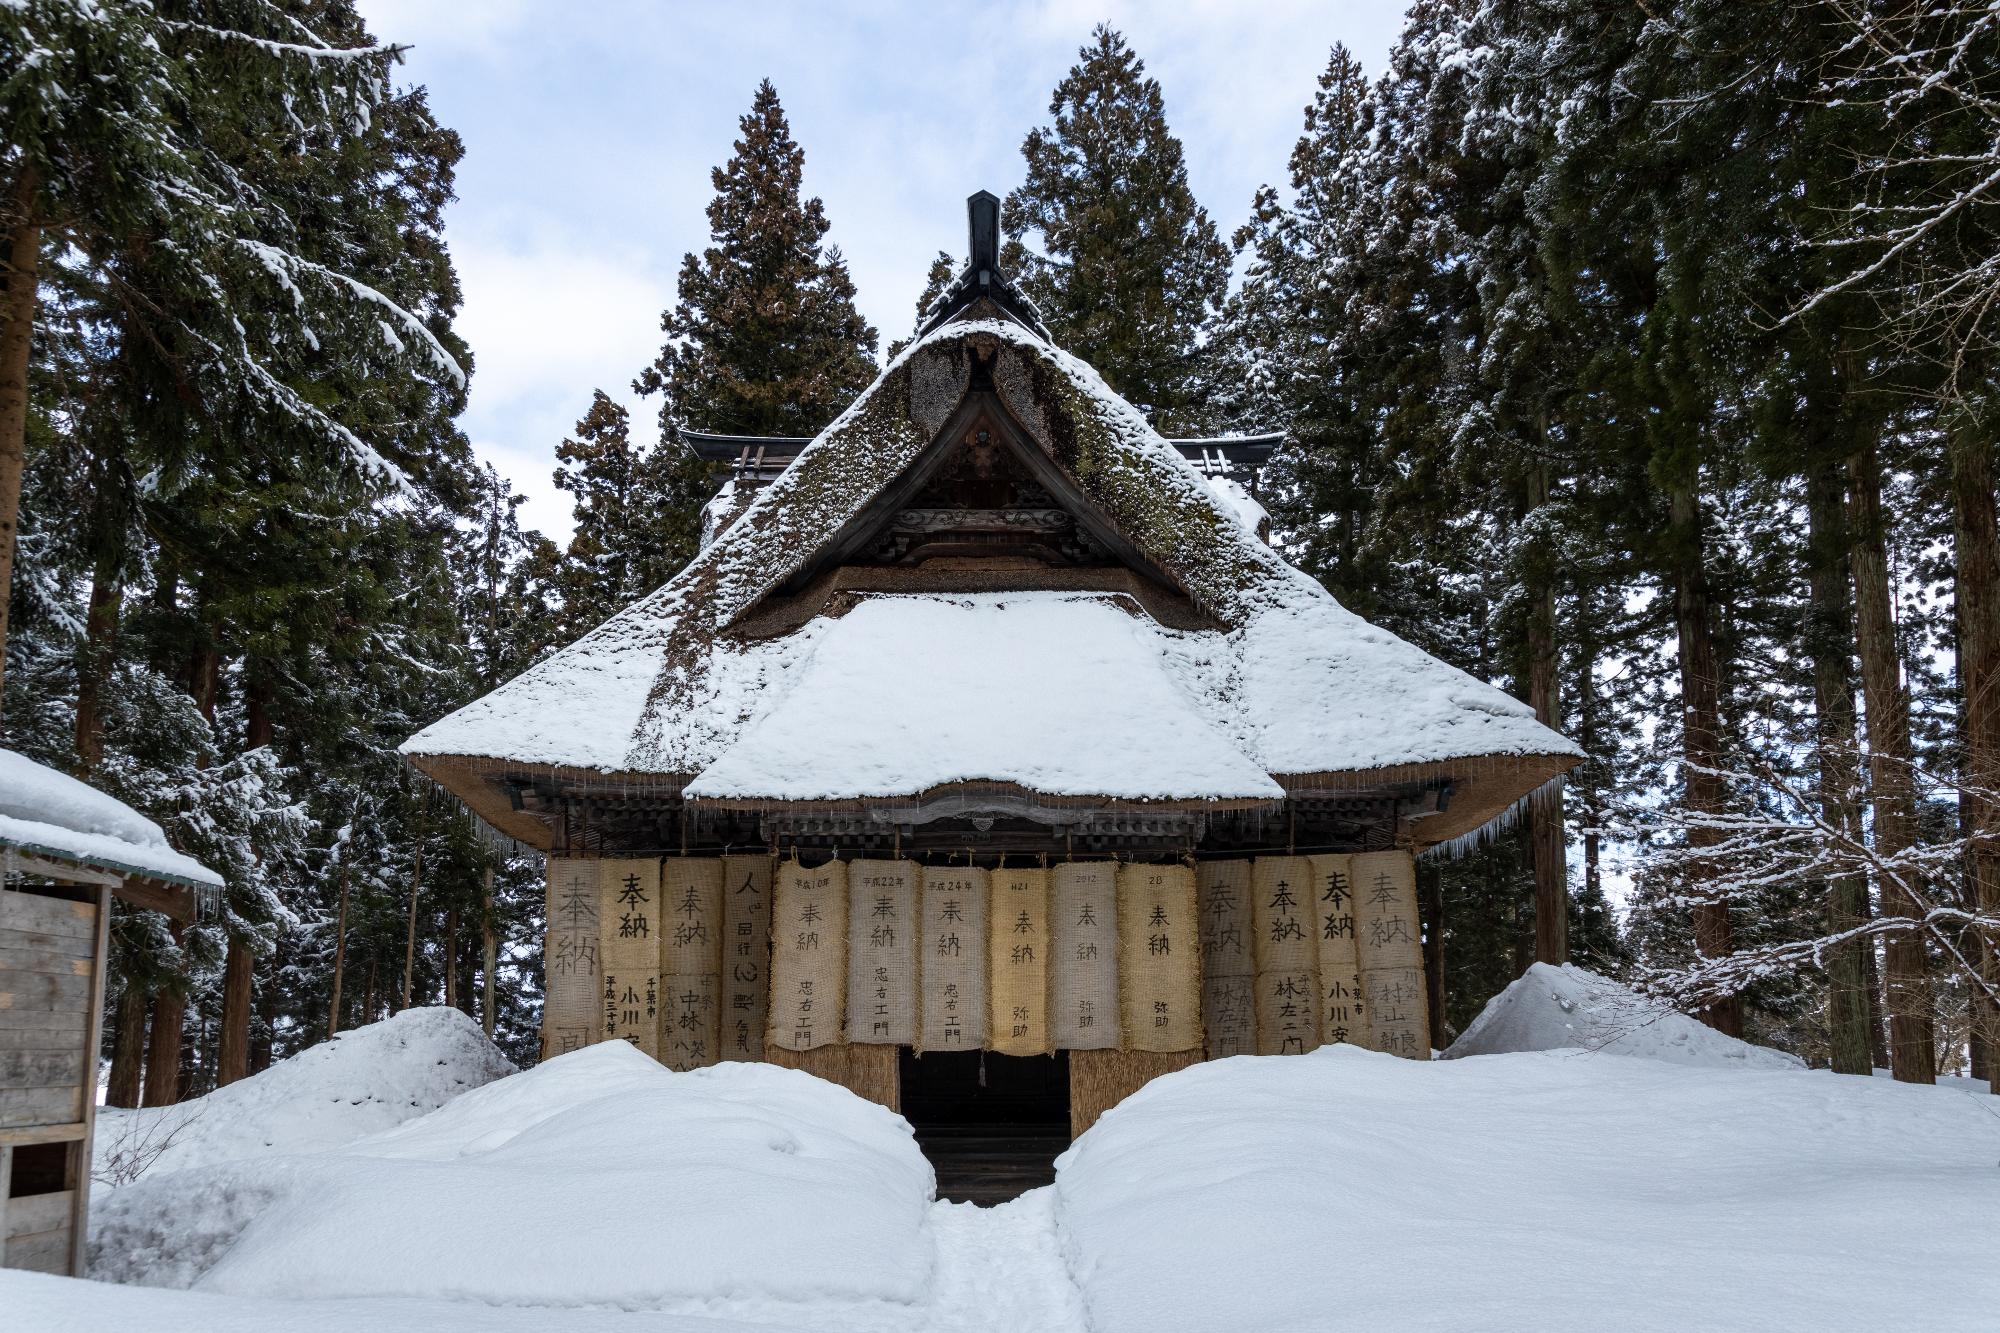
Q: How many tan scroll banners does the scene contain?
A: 14